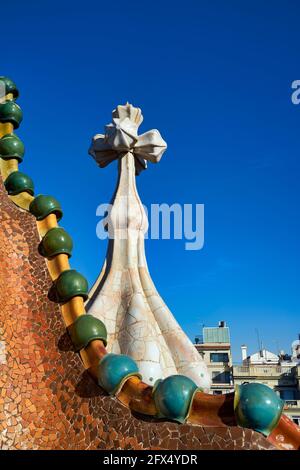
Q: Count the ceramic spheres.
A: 11